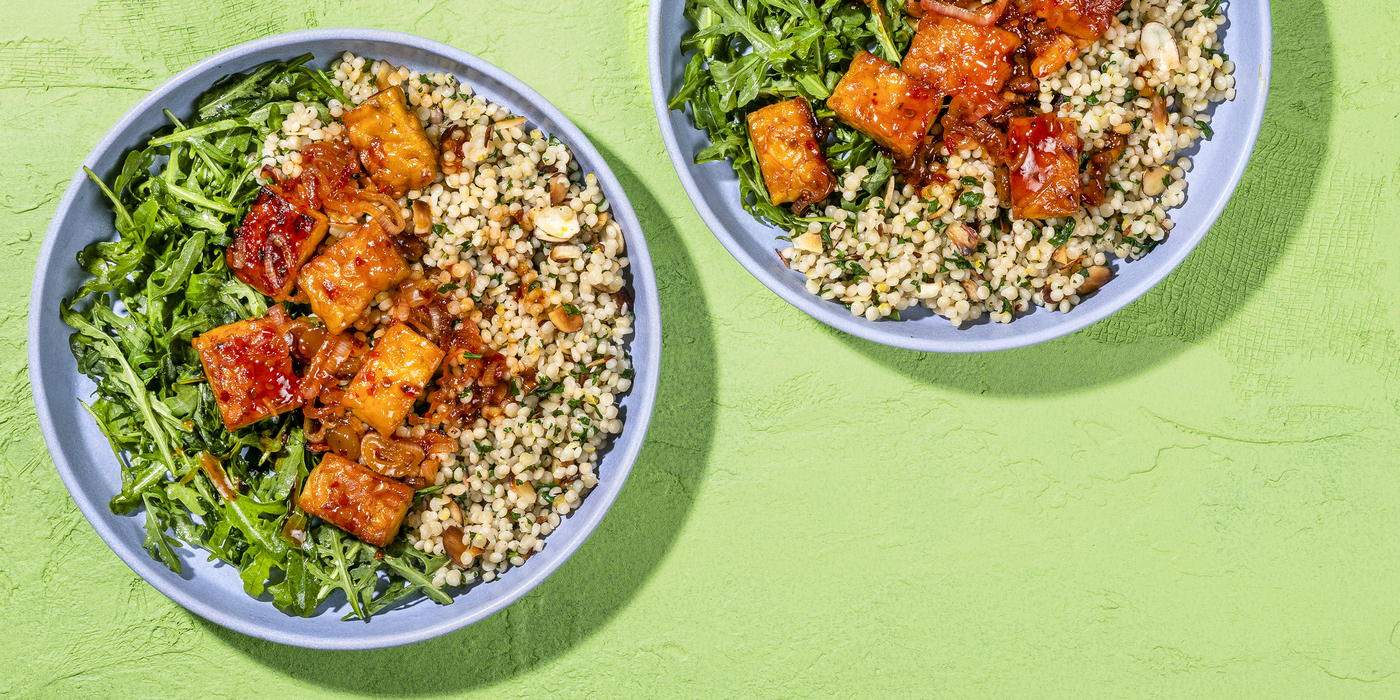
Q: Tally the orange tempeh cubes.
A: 11